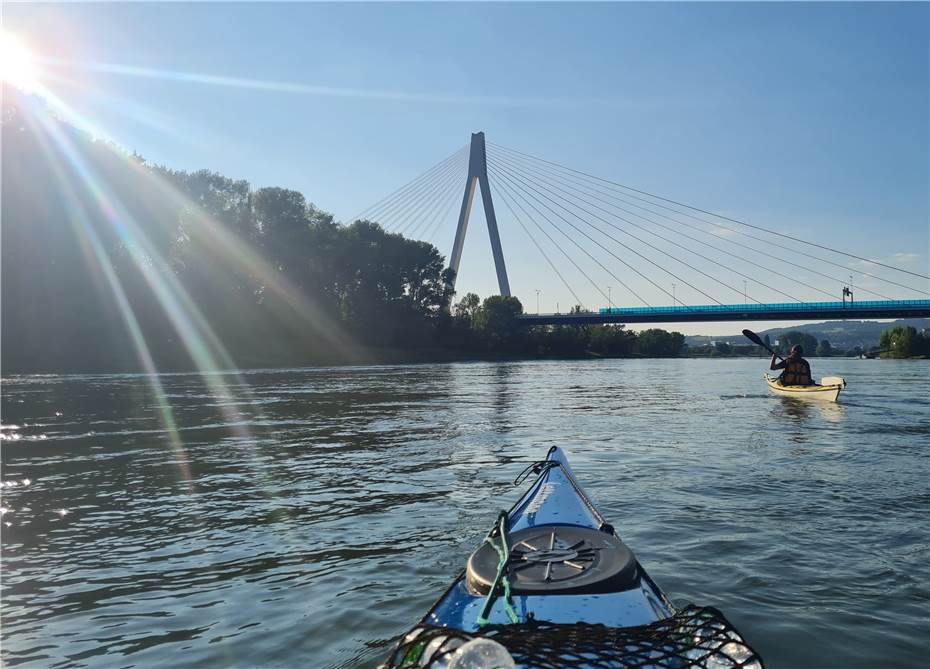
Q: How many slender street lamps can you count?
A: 5